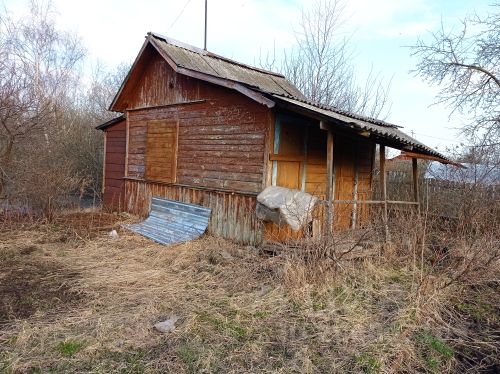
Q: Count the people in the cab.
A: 0